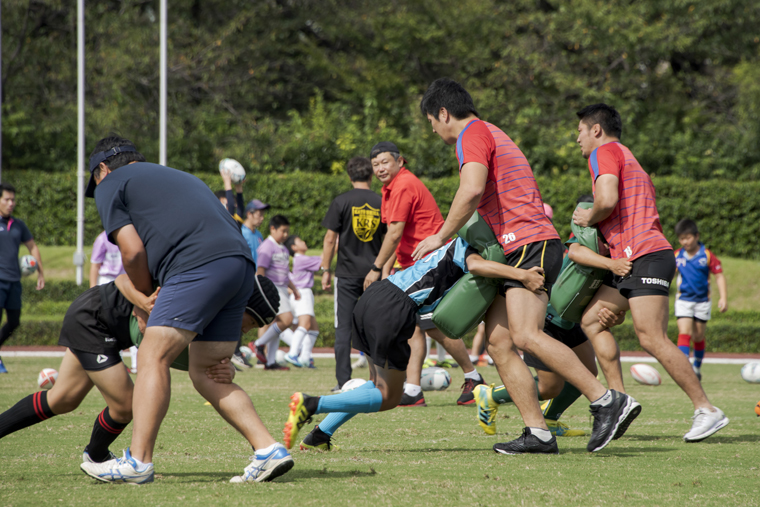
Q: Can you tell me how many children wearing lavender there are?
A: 3